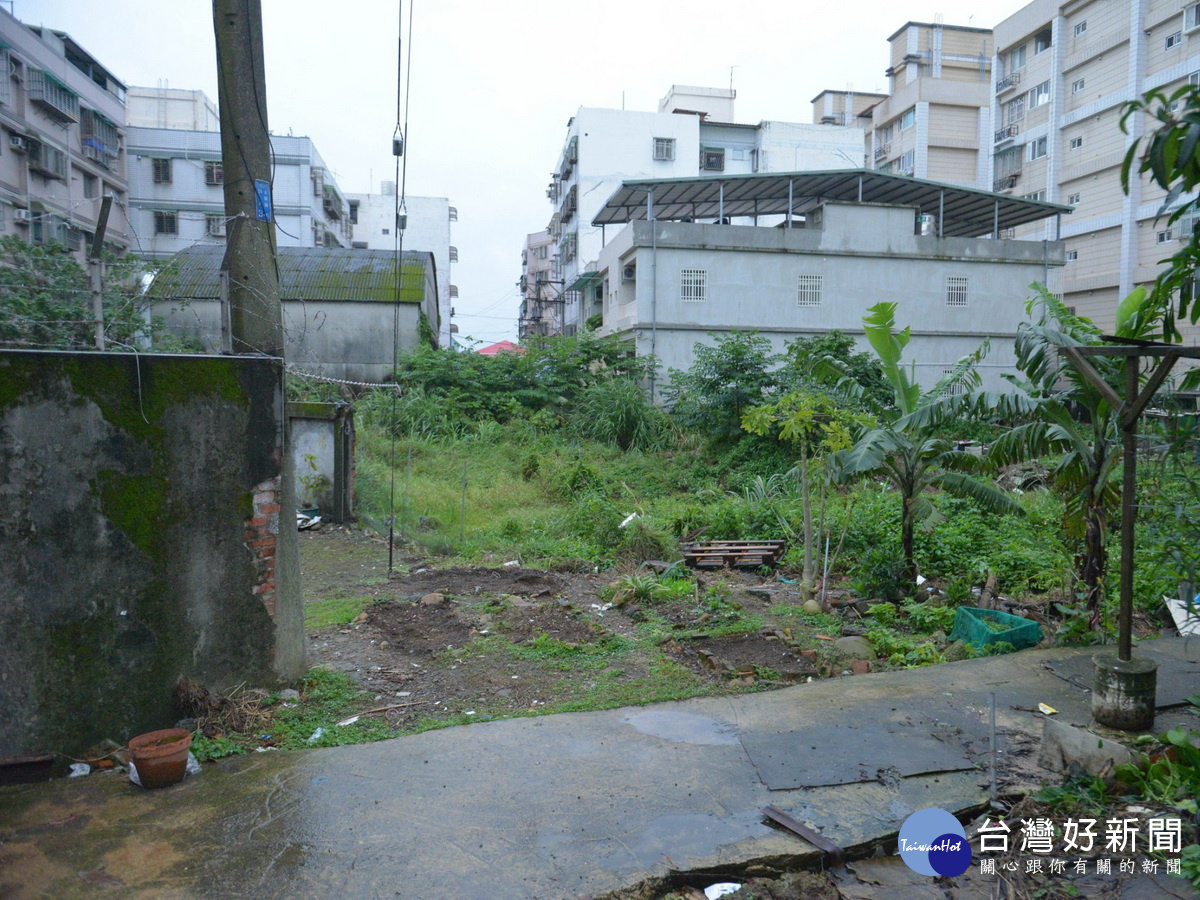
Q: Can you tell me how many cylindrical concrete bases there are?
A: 1